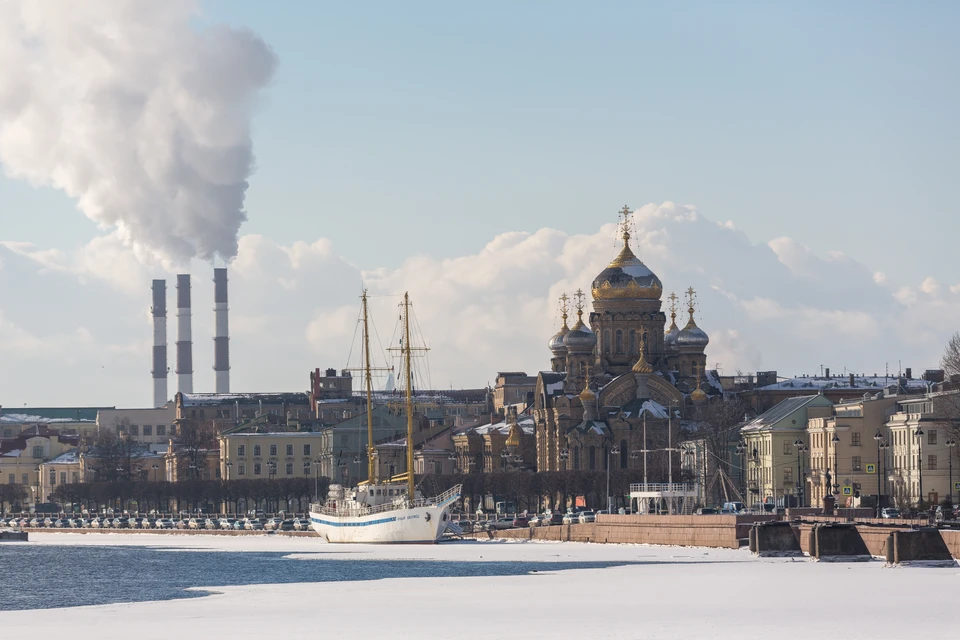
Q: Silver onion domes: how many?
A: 4